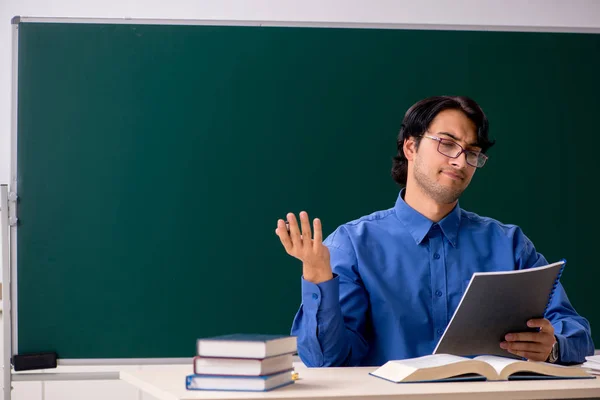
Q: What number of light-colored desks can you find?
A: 1